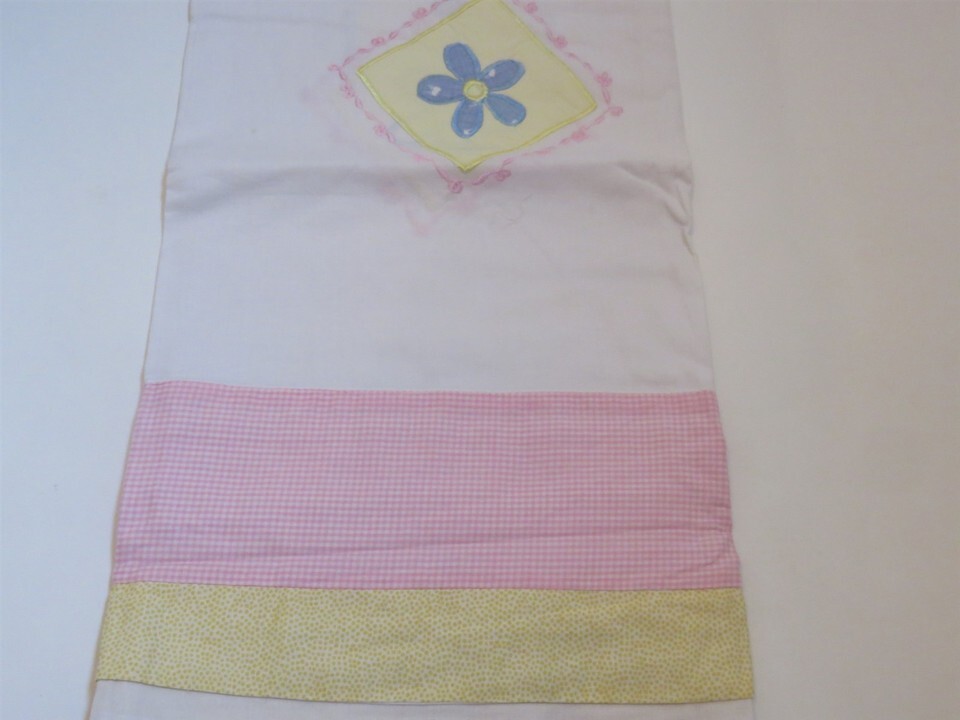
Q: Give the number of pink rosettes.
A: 12